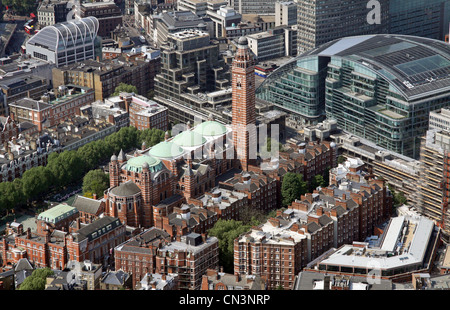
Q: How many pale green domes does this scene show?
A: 4